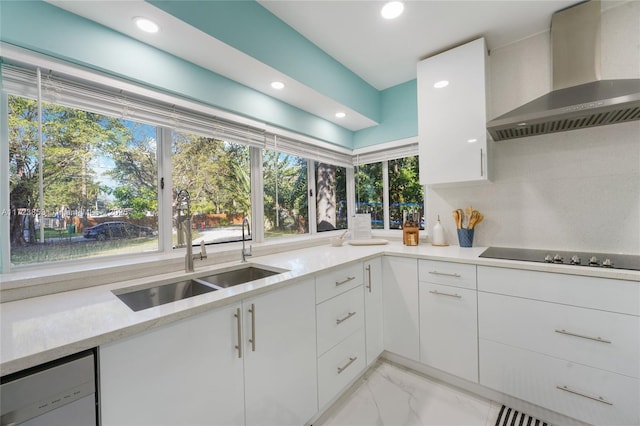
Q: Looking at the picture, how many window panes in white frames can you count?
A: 6